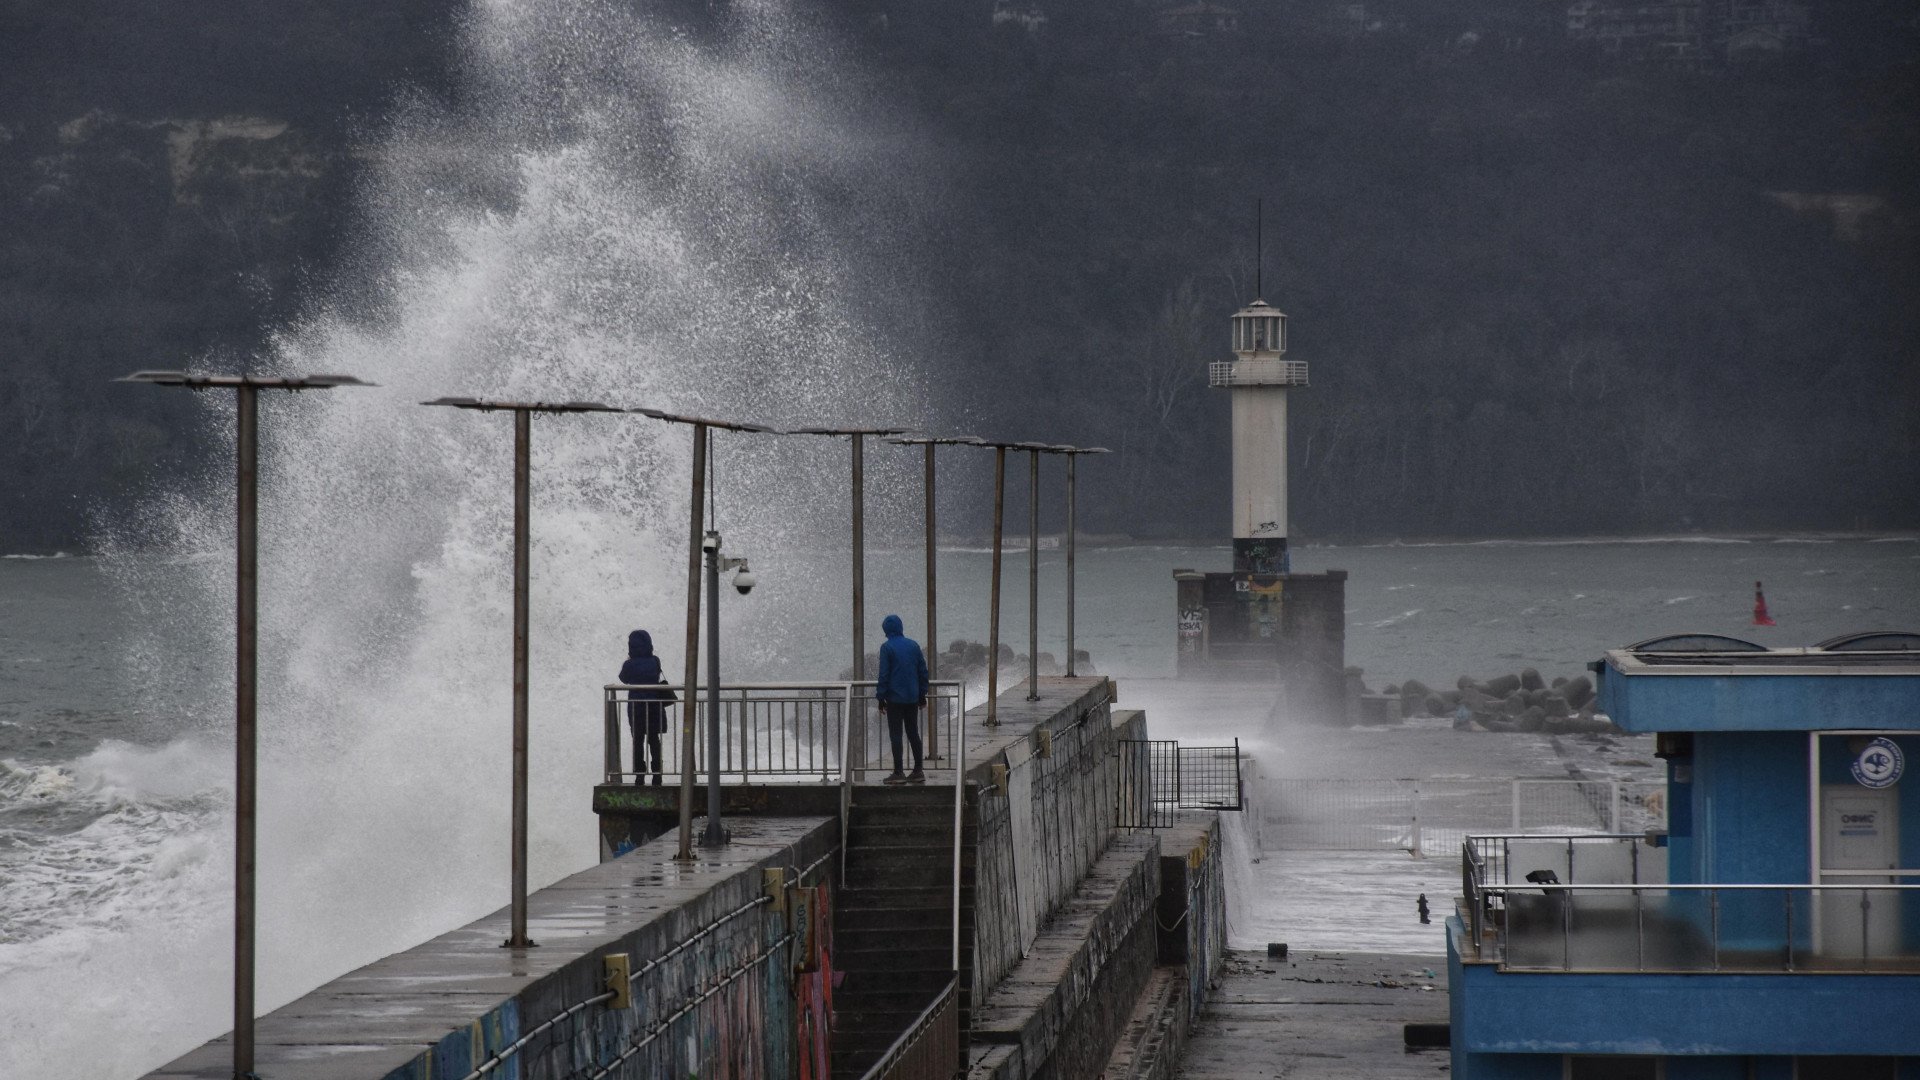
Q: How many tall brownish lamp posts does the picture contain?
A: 8